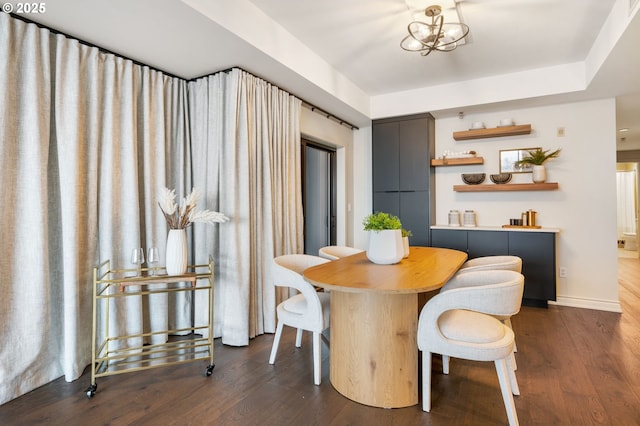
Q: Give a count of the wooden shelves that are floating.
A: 3